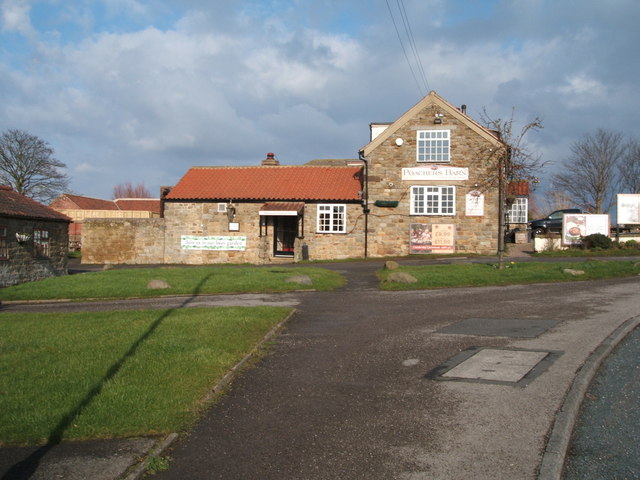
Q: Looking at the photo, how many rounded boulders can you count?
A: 5